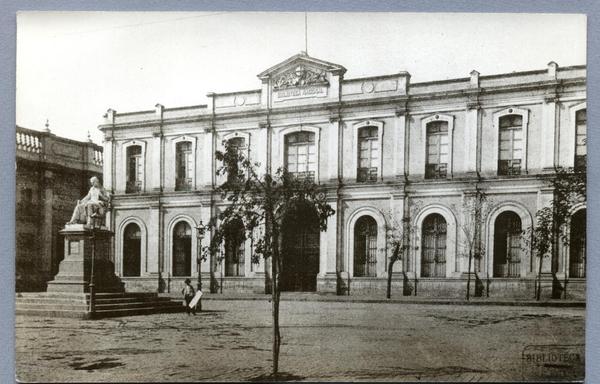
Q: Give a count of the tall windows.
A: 15